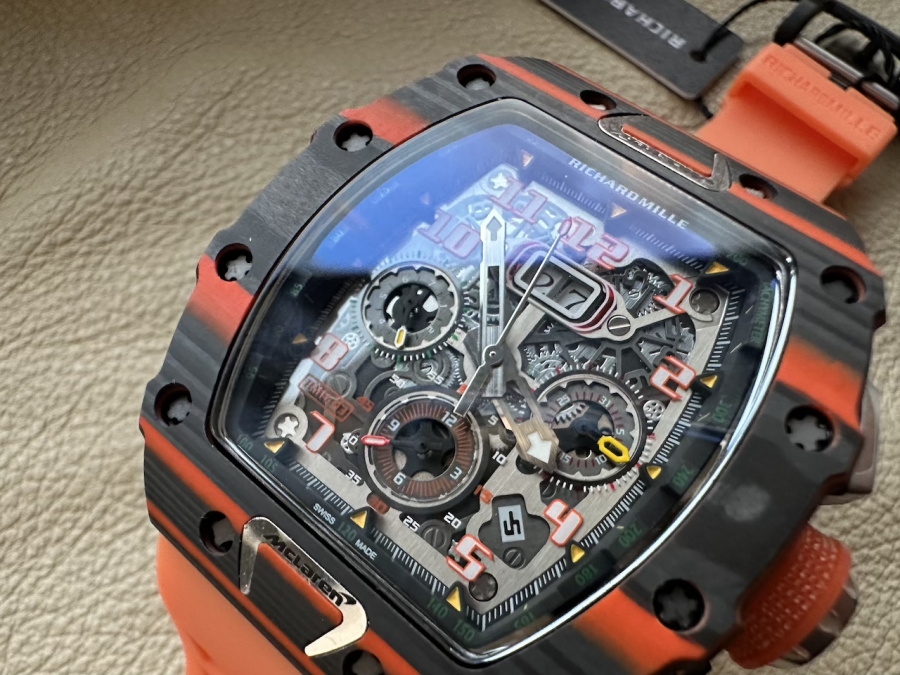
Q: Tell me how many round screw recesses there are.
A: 11